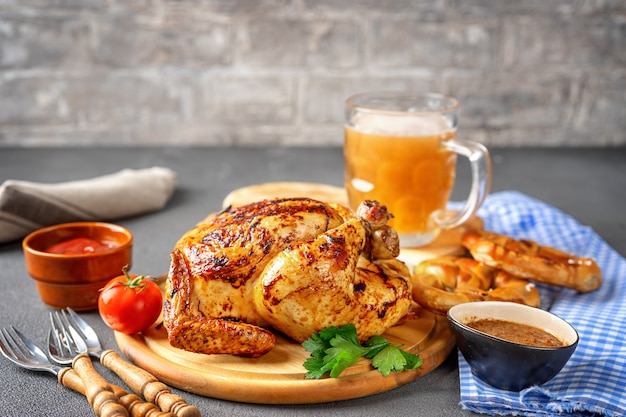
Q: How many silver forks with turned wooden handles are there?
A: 3